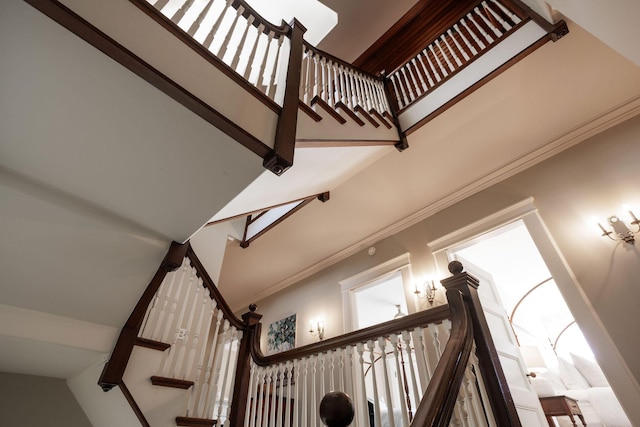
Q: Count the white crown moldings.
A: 1